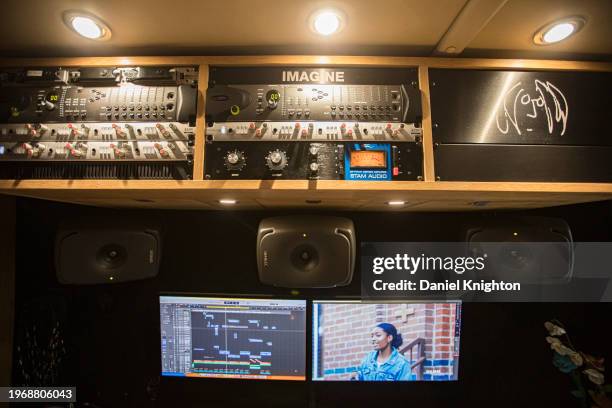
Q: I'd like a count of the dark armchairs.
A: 0